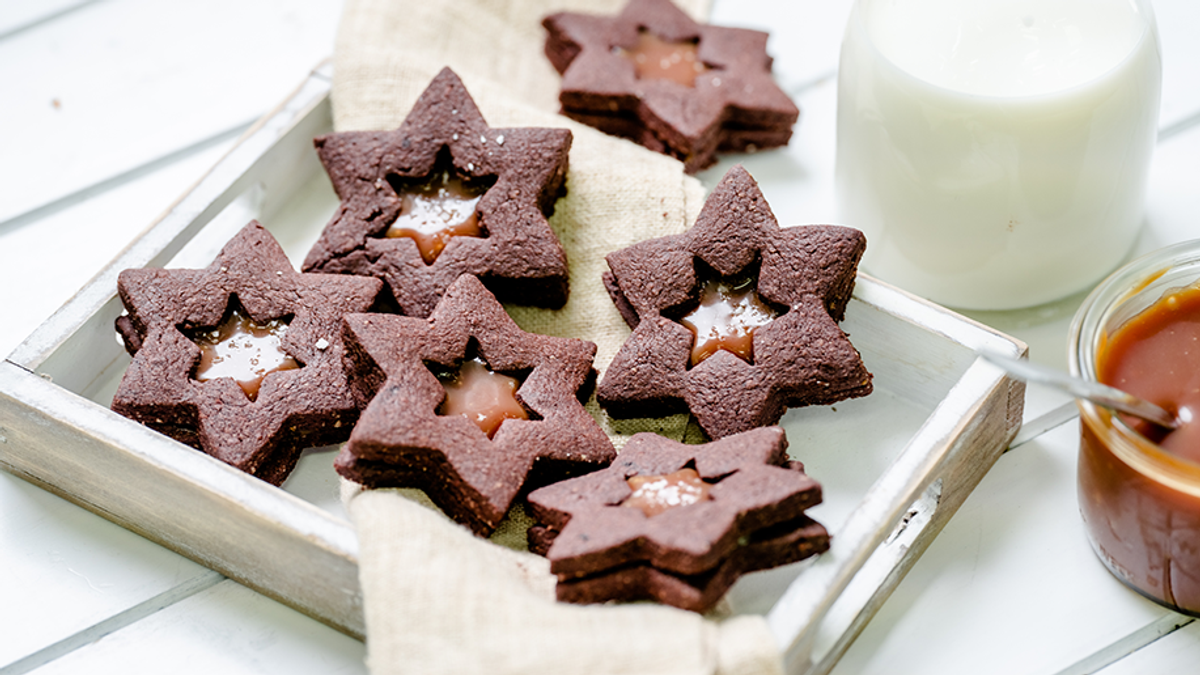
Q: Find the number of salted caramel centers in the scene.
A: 6